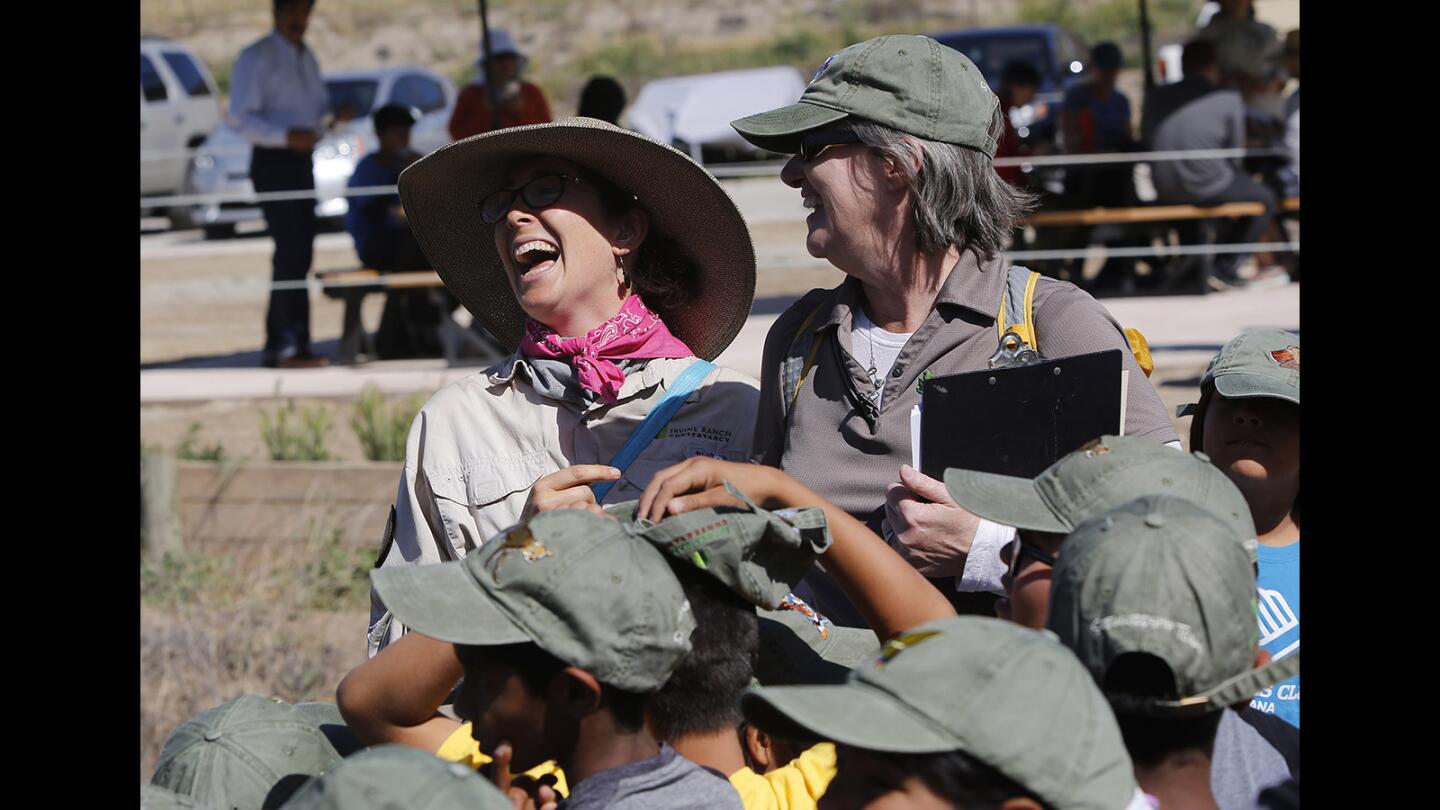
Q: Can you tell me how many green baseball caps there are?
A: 11